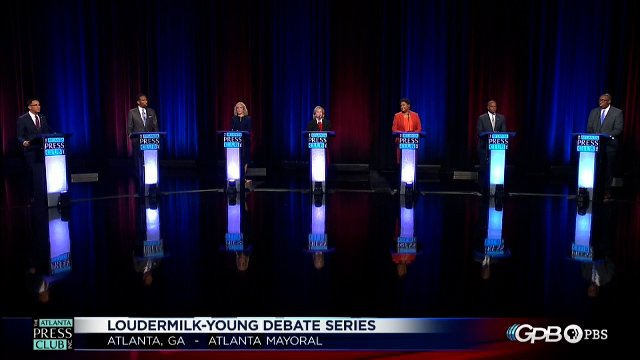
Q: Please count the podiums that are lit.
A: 7